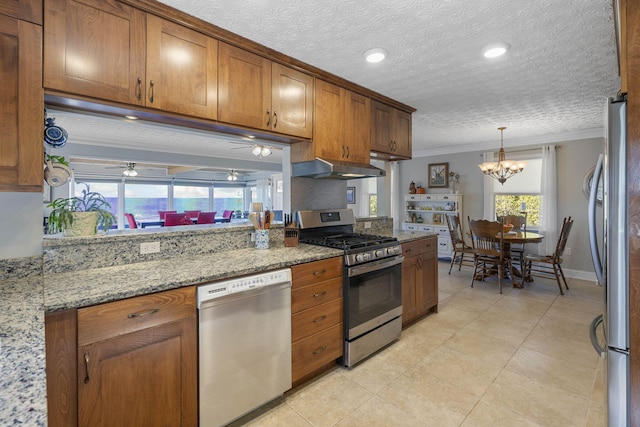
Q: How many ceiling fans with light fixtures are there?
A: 3